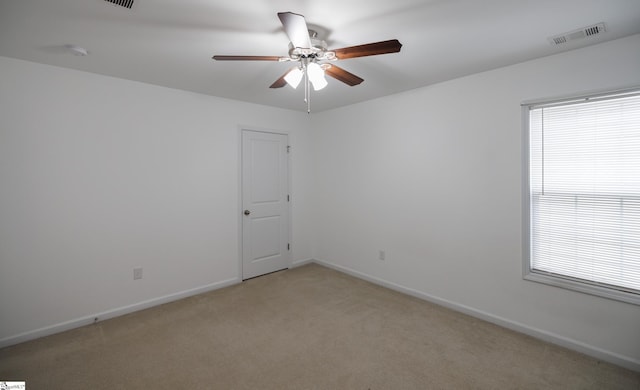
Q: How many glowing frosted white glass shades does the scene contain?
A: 3